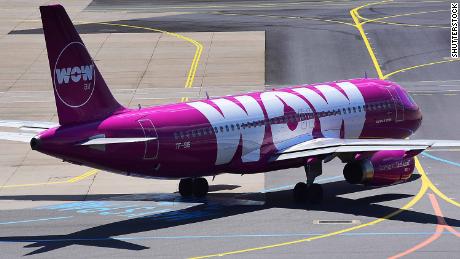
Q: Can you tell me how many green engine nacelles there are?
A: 0